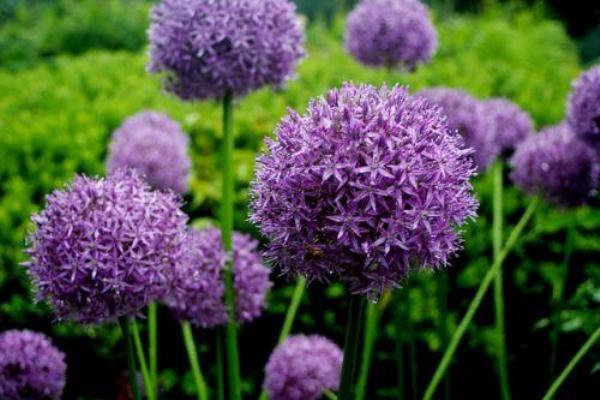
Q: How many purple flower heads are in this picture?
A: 12